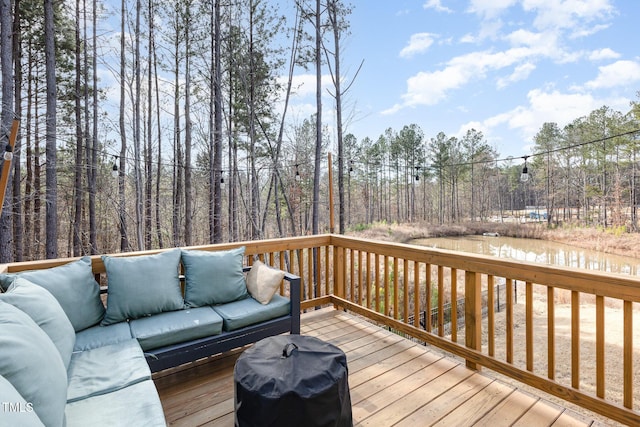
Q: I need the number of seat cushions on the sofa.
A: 5